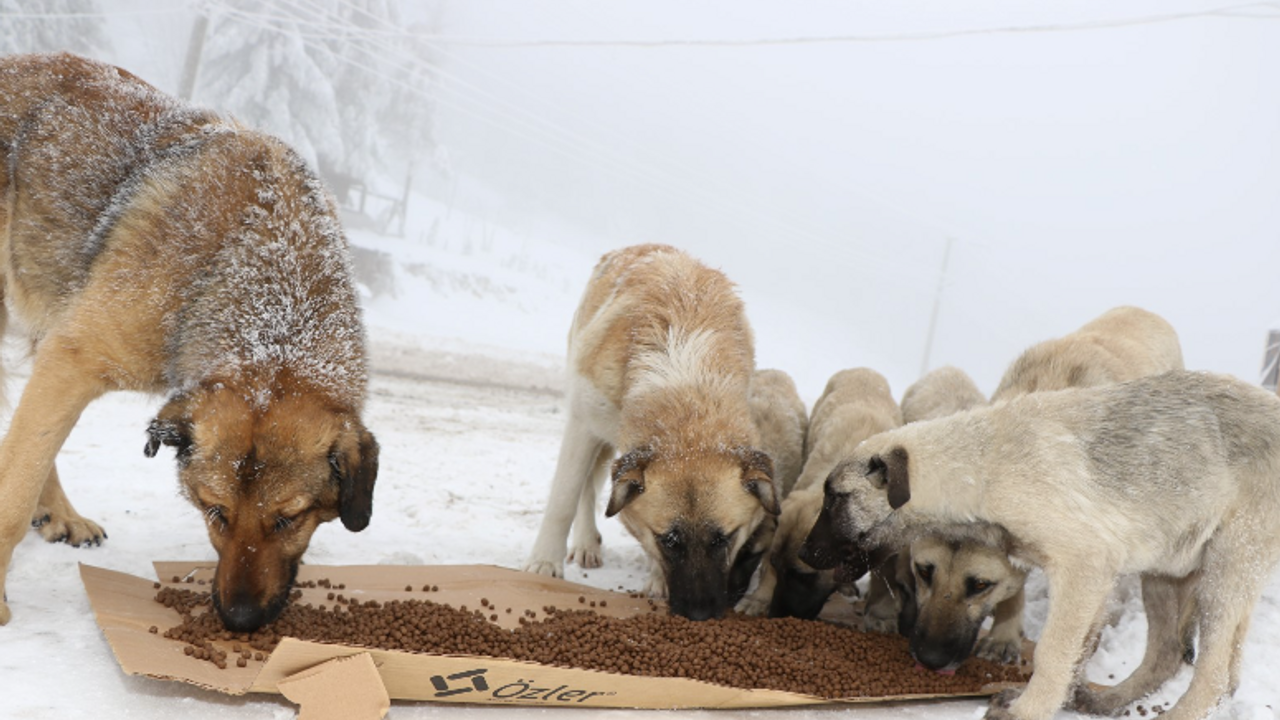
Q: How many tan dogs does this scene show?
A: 6